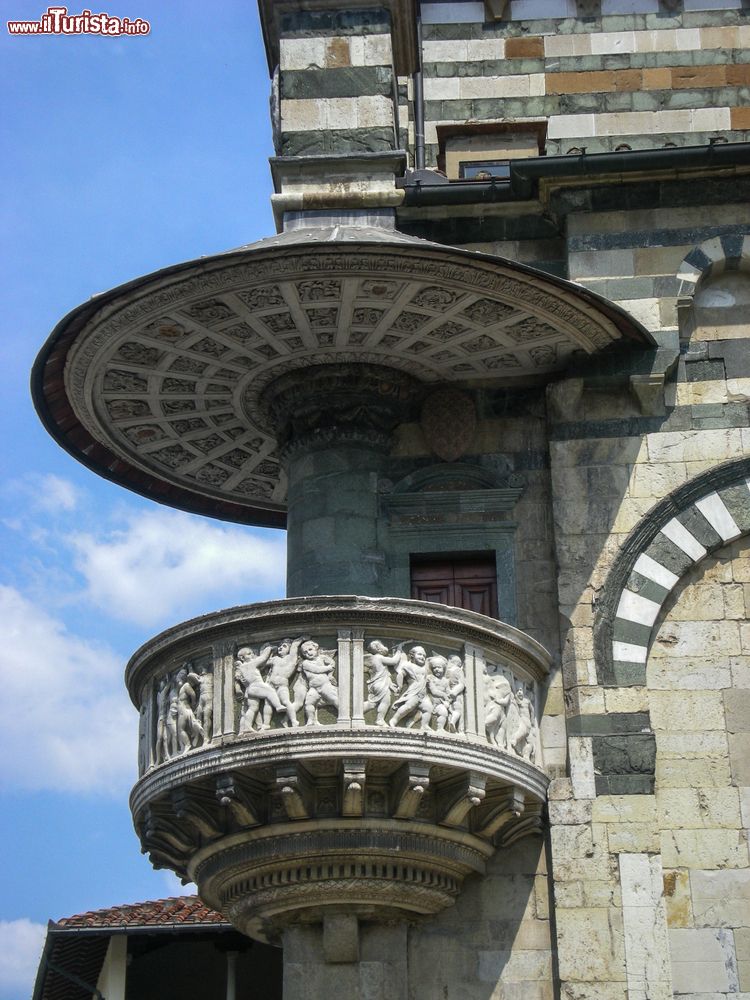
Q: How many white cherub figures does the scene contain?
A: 13